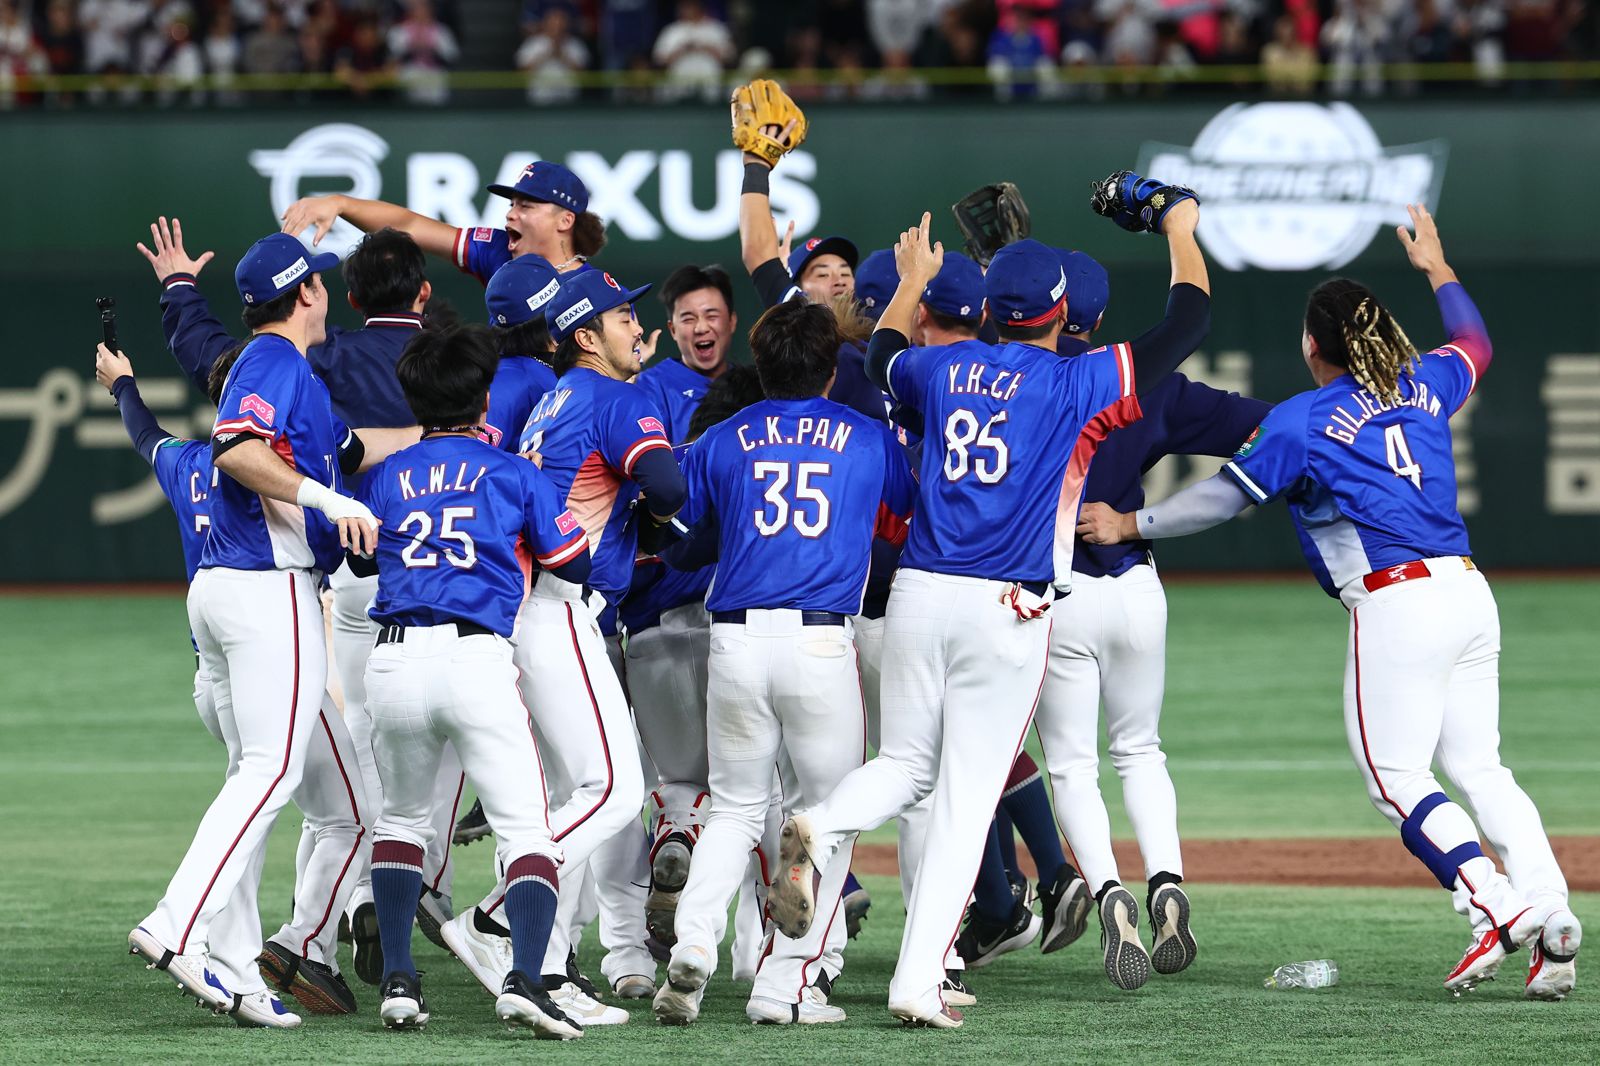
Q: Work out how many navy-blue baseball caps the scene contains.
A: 9